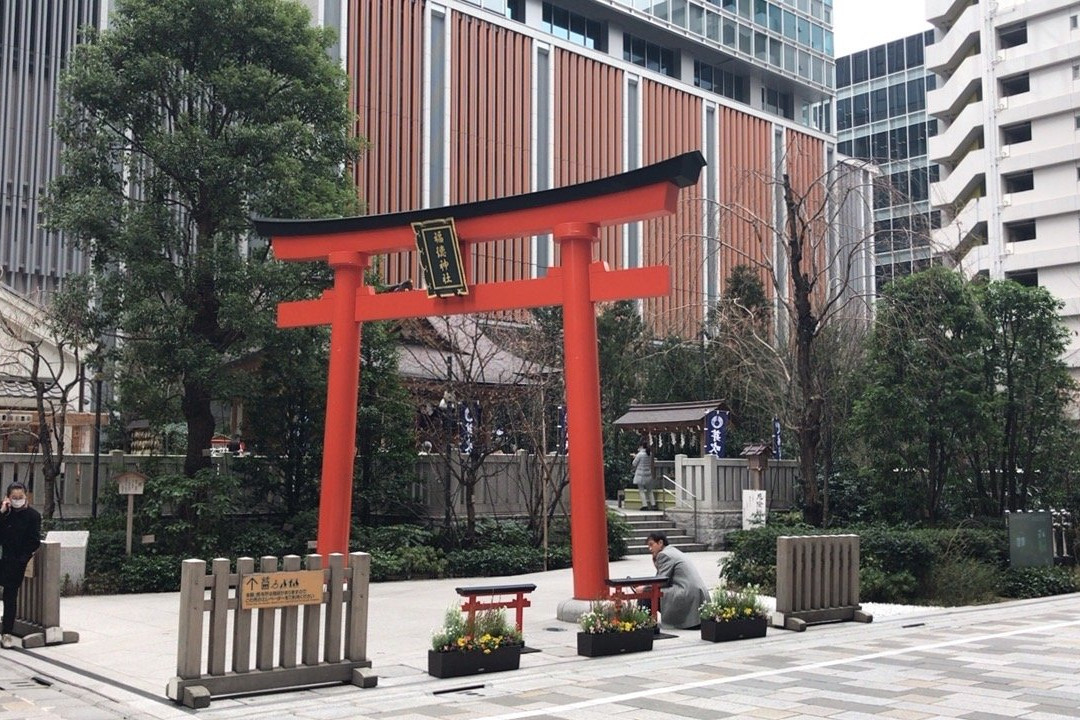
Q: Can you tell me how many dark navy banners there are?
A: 4